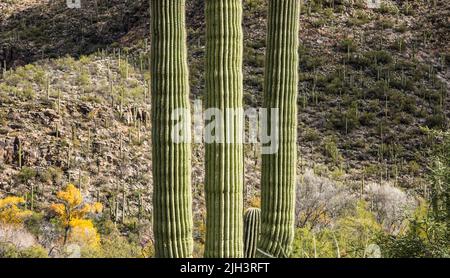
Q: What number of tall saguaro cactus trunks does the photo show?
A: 3